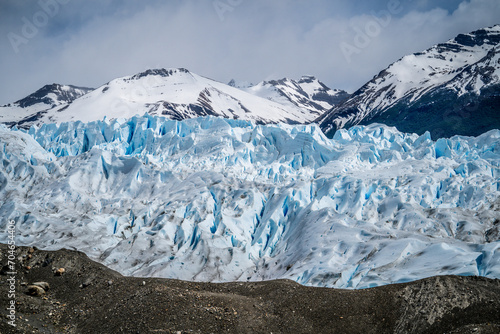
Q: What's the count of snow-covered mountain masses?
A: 4